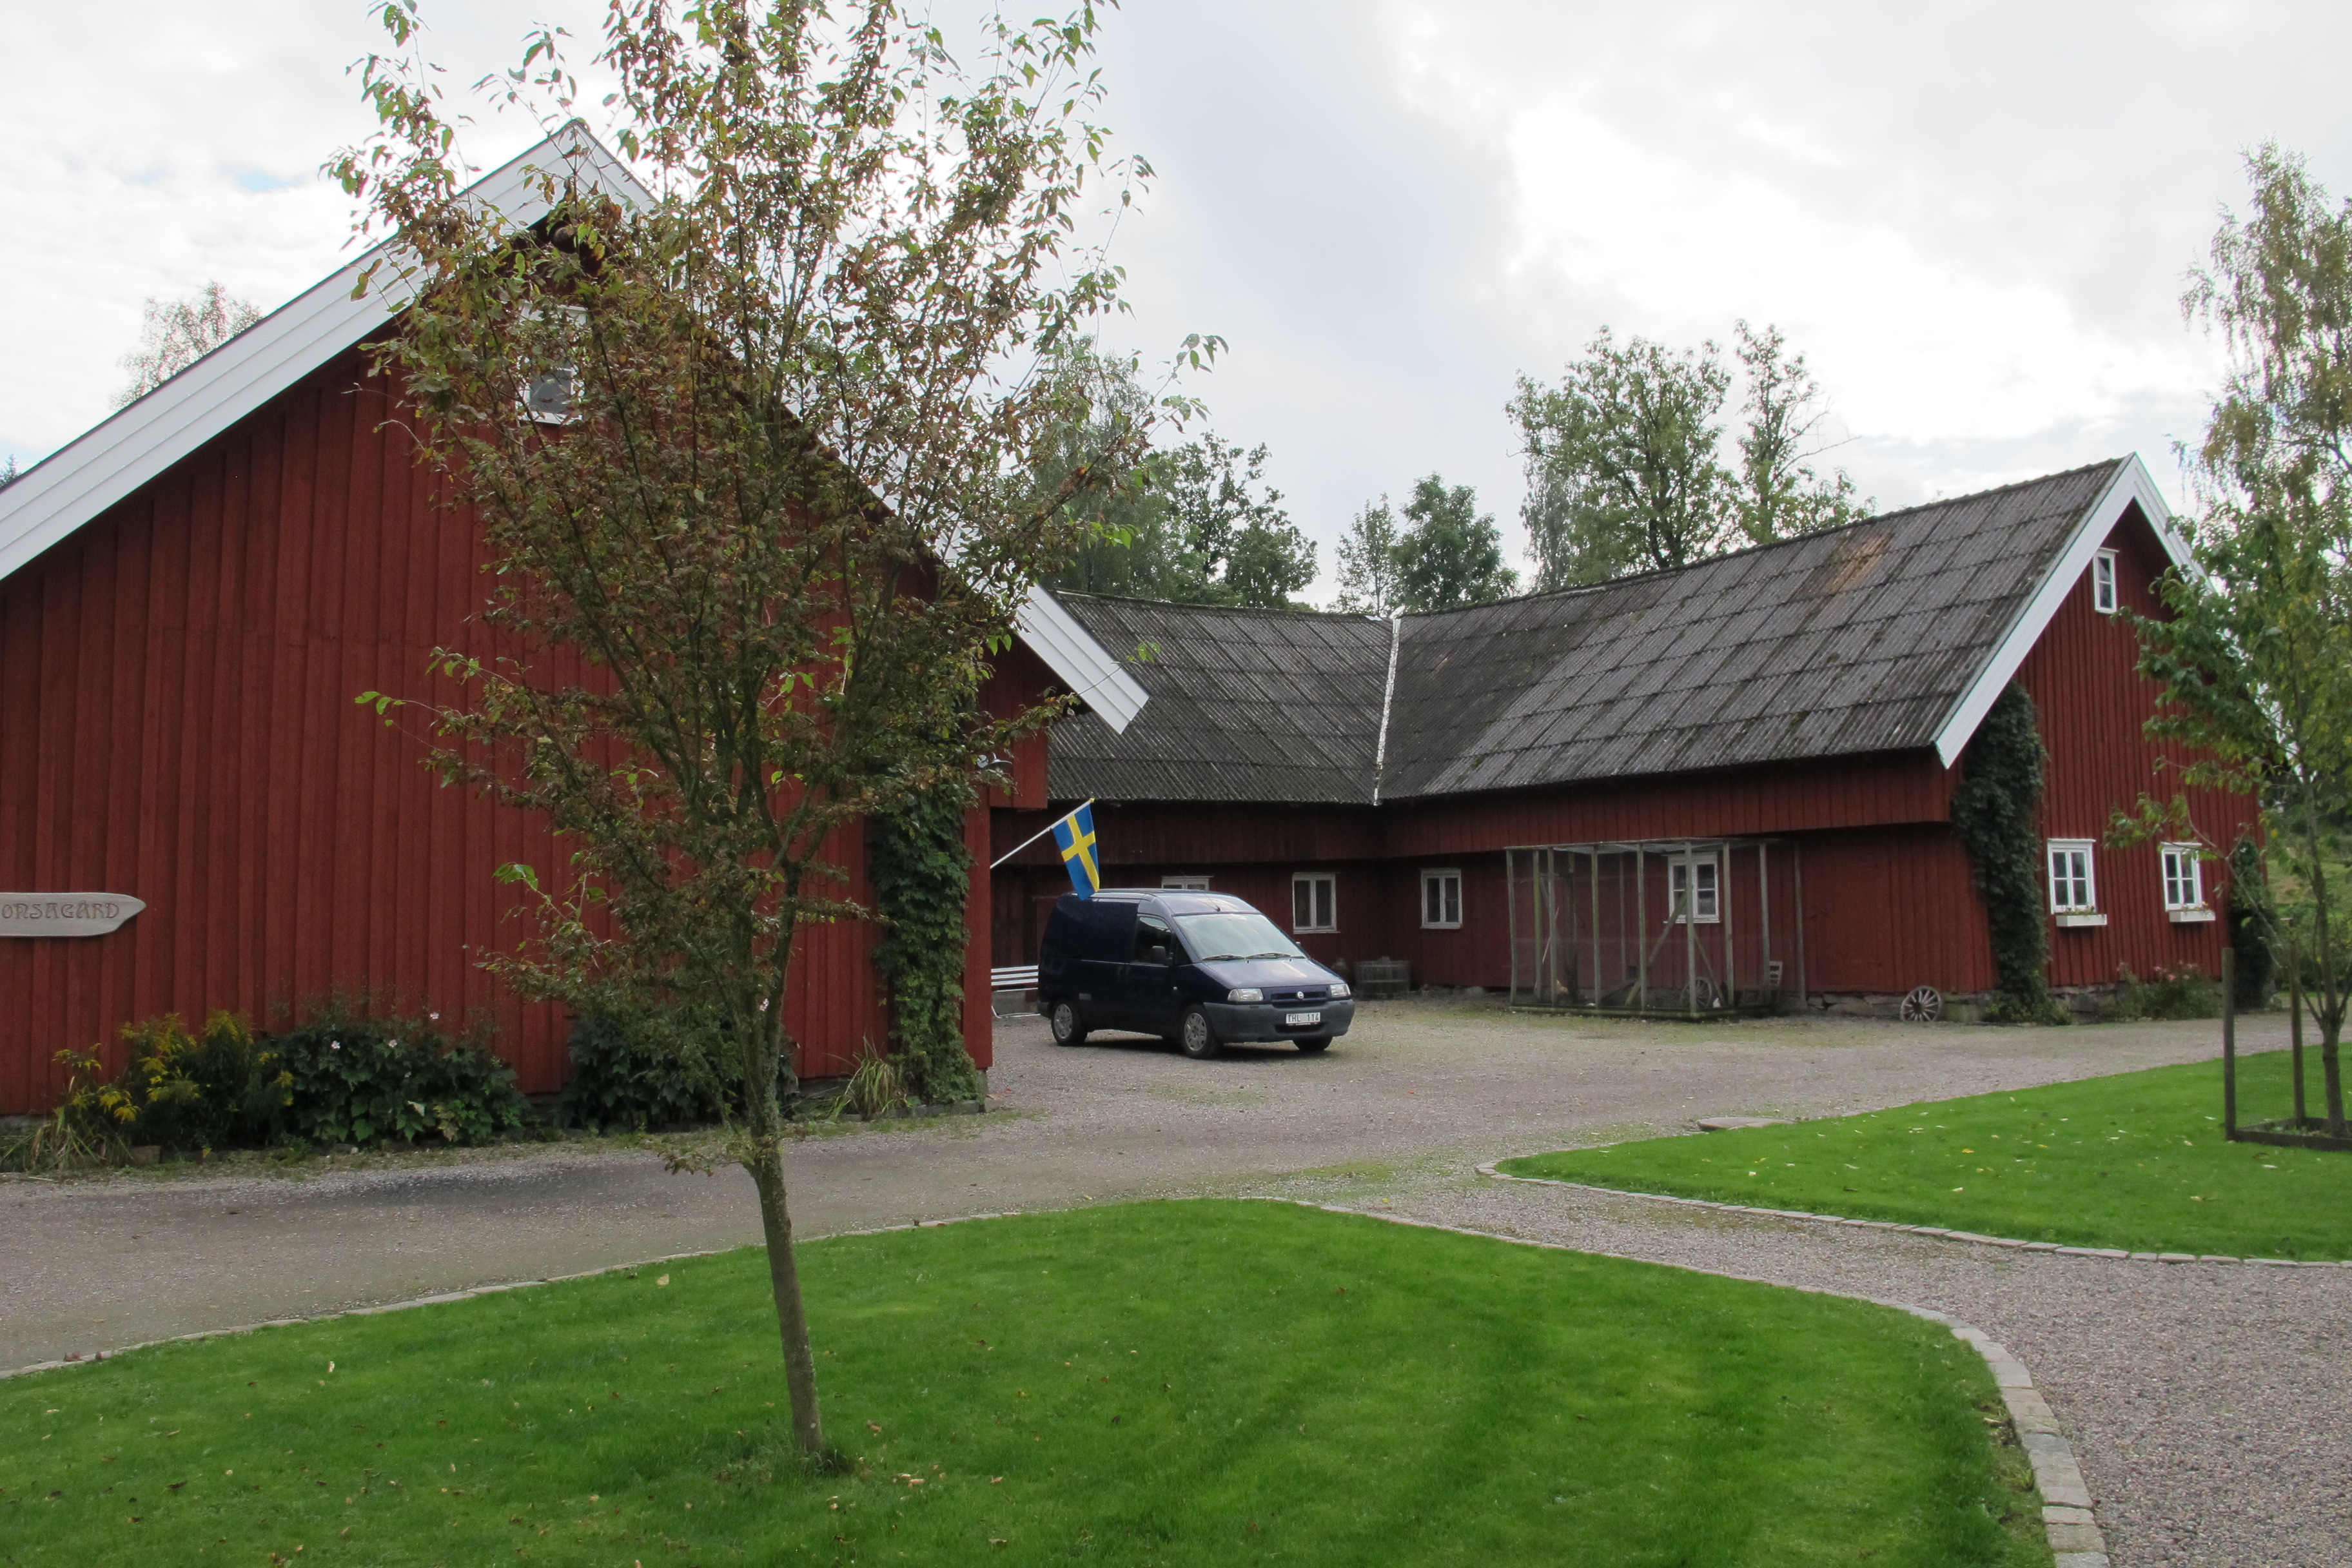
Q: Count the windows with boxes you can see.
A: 2